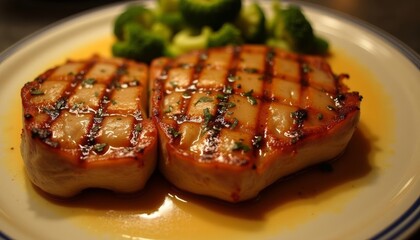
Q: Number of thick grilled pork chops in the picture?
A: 2